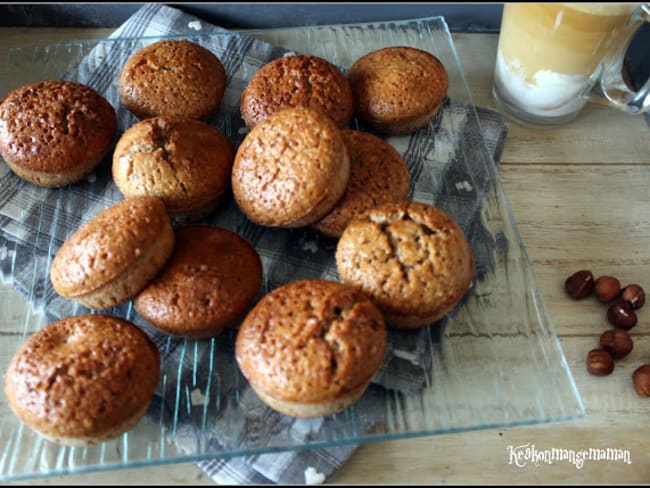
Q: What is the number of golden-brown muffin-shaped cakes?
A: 12